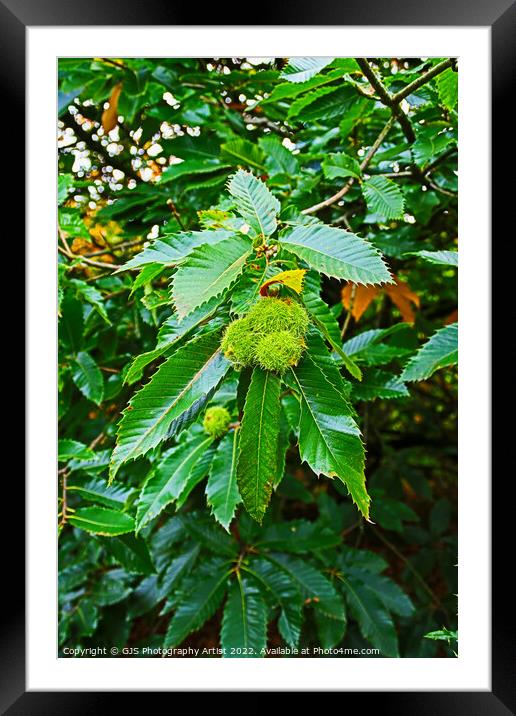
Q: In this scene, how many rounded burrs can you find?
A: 4